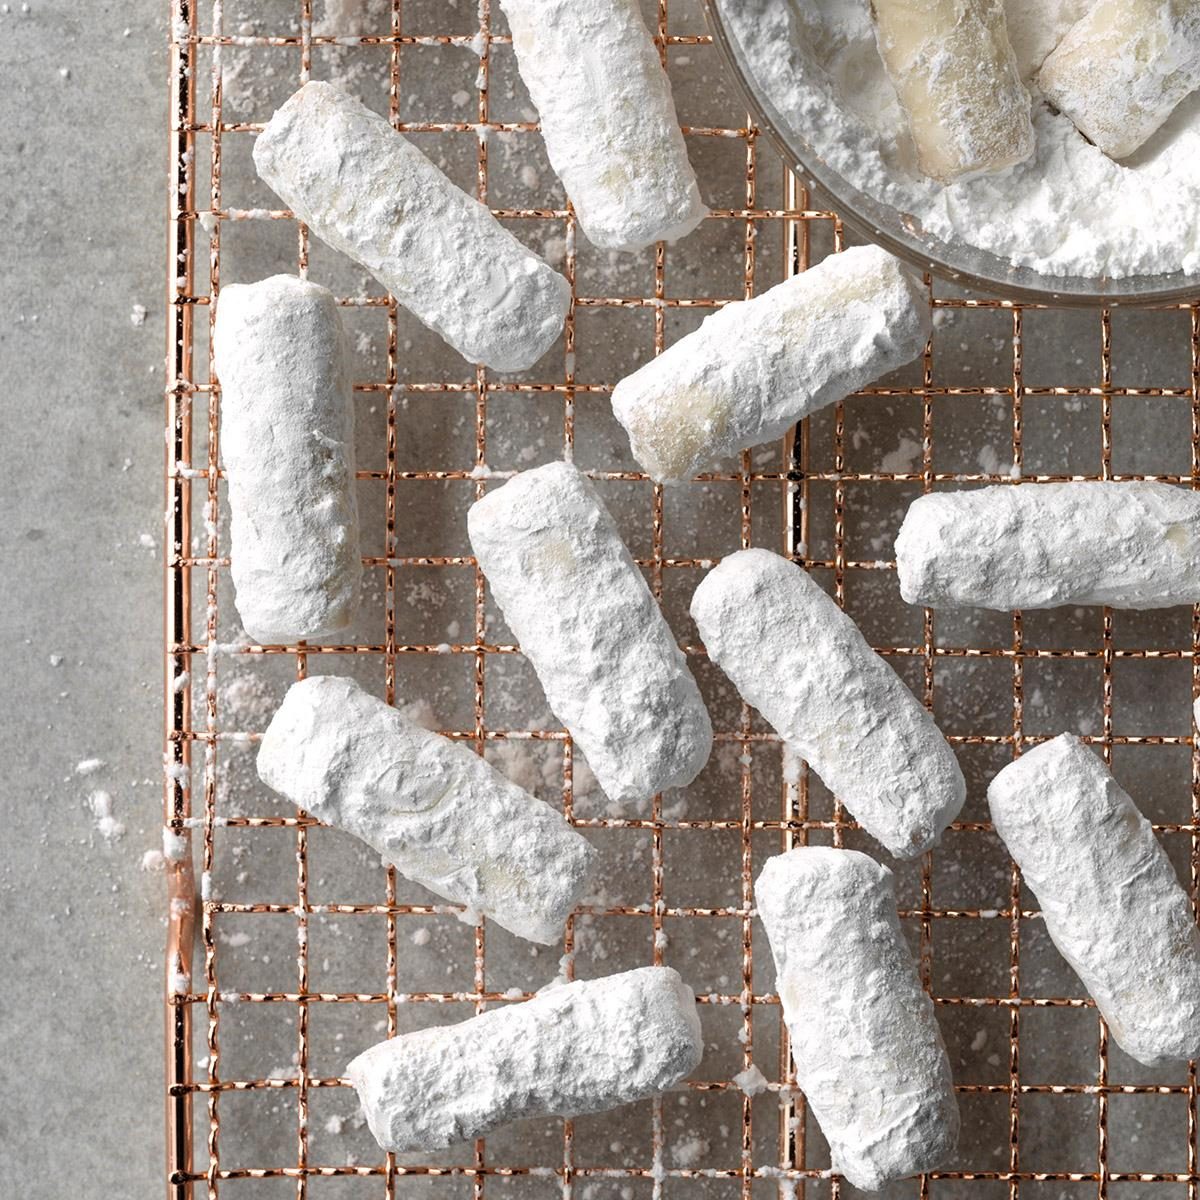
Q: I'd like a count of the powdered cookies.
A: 13